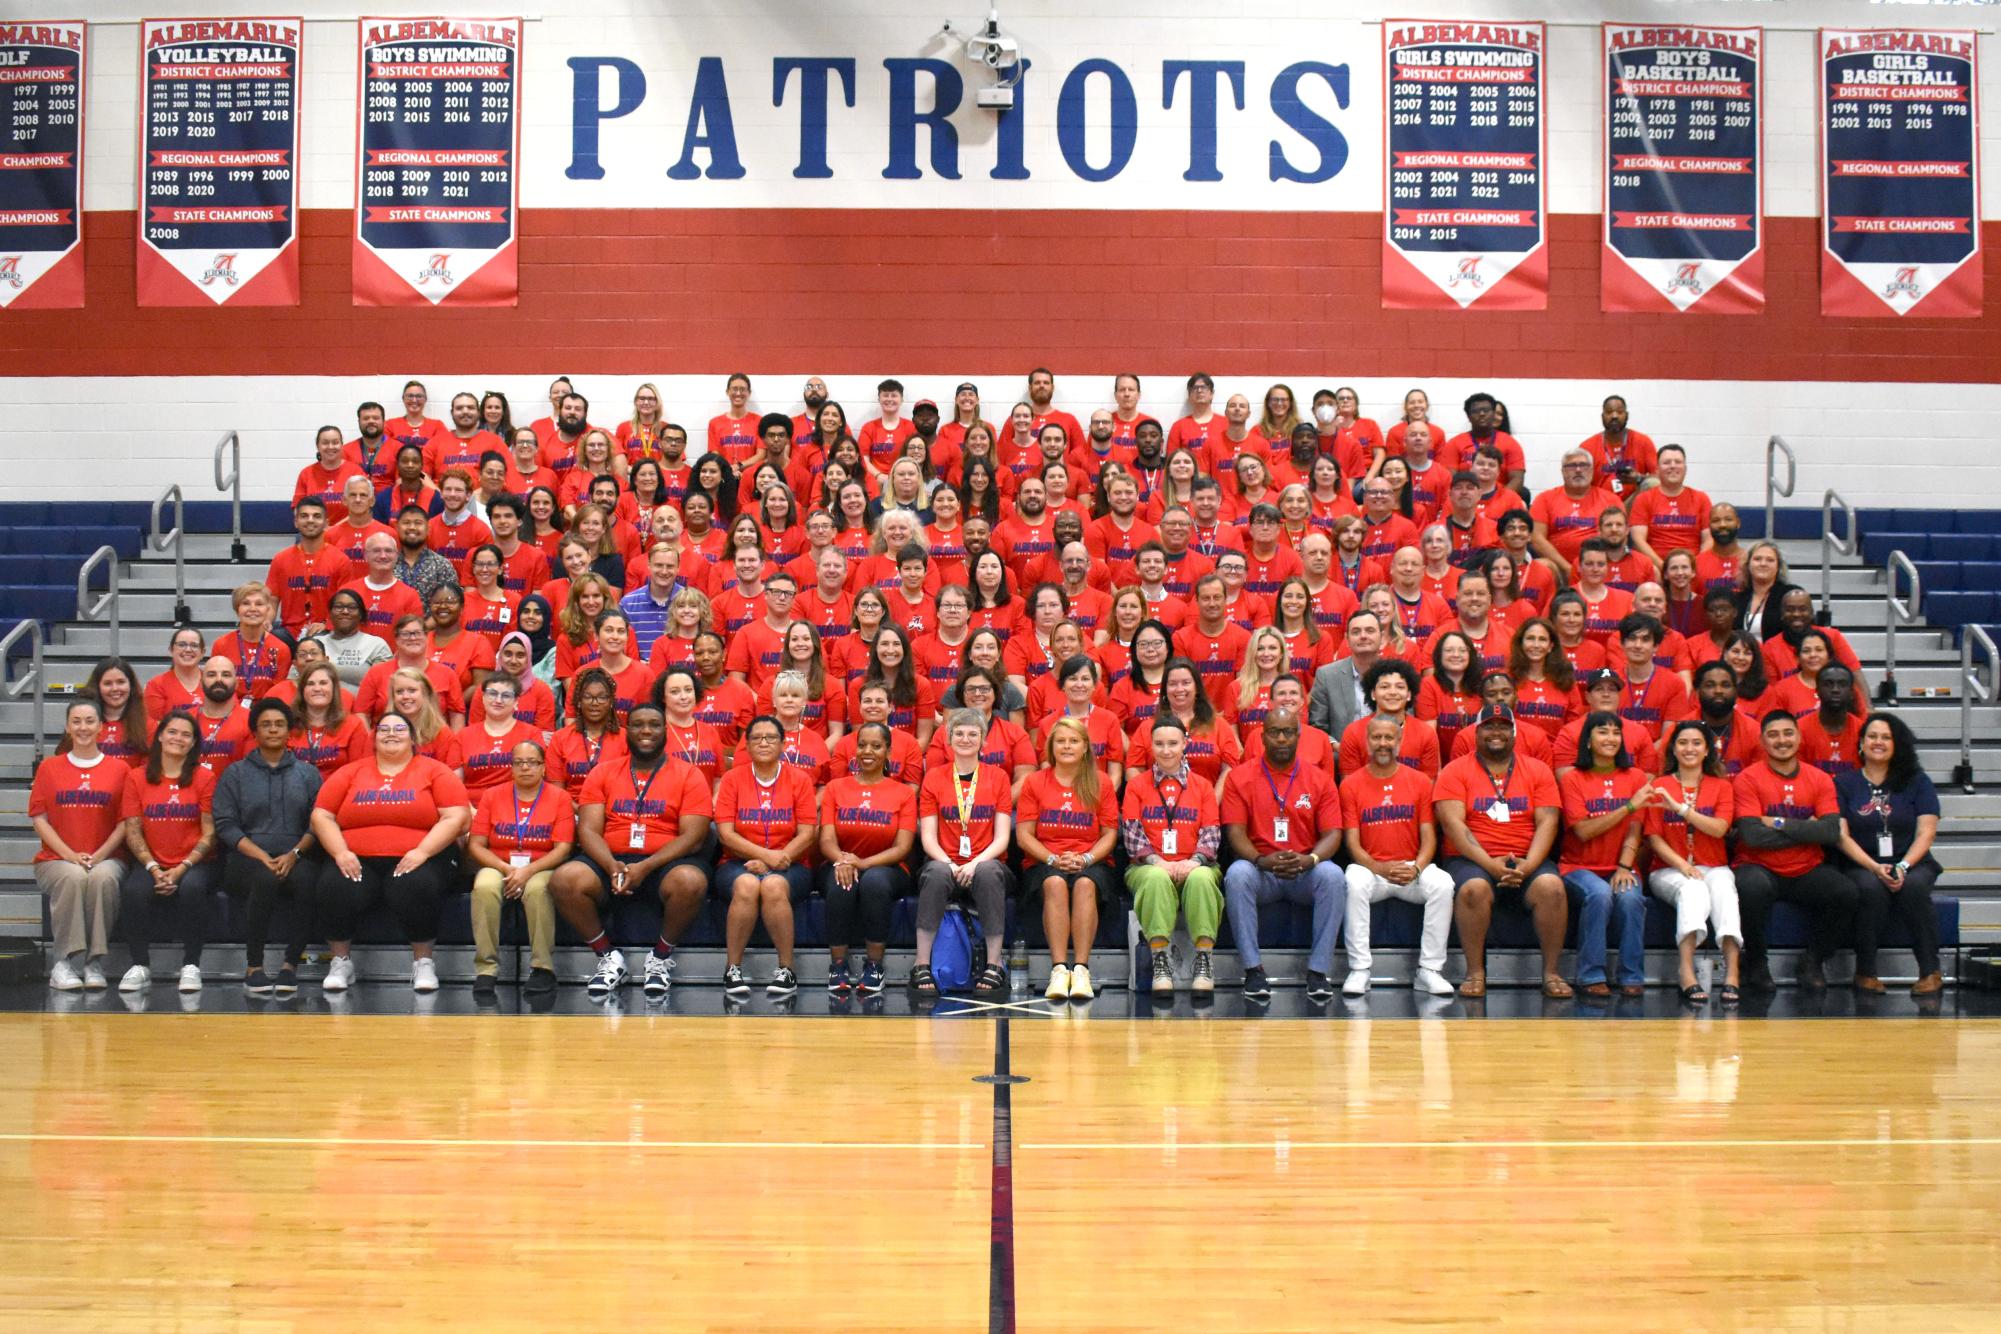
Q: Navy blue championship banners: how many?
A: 6